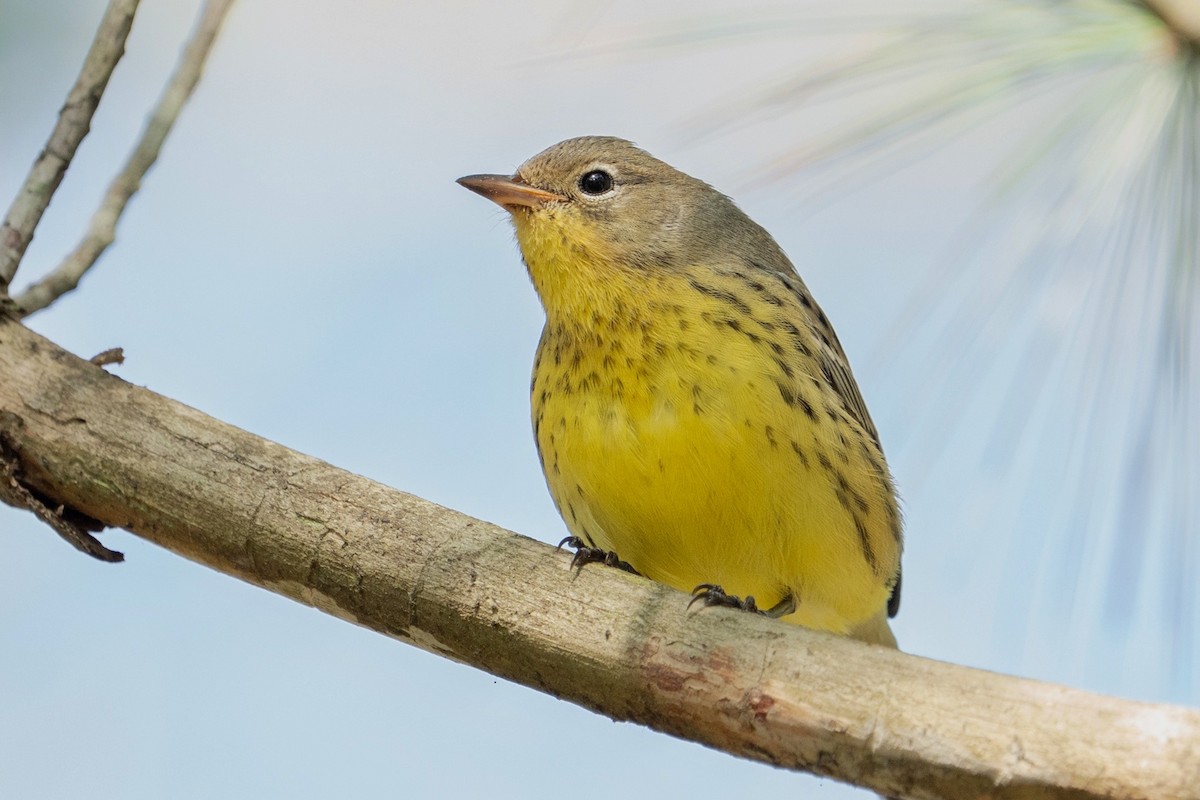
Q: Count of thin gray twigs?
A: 2